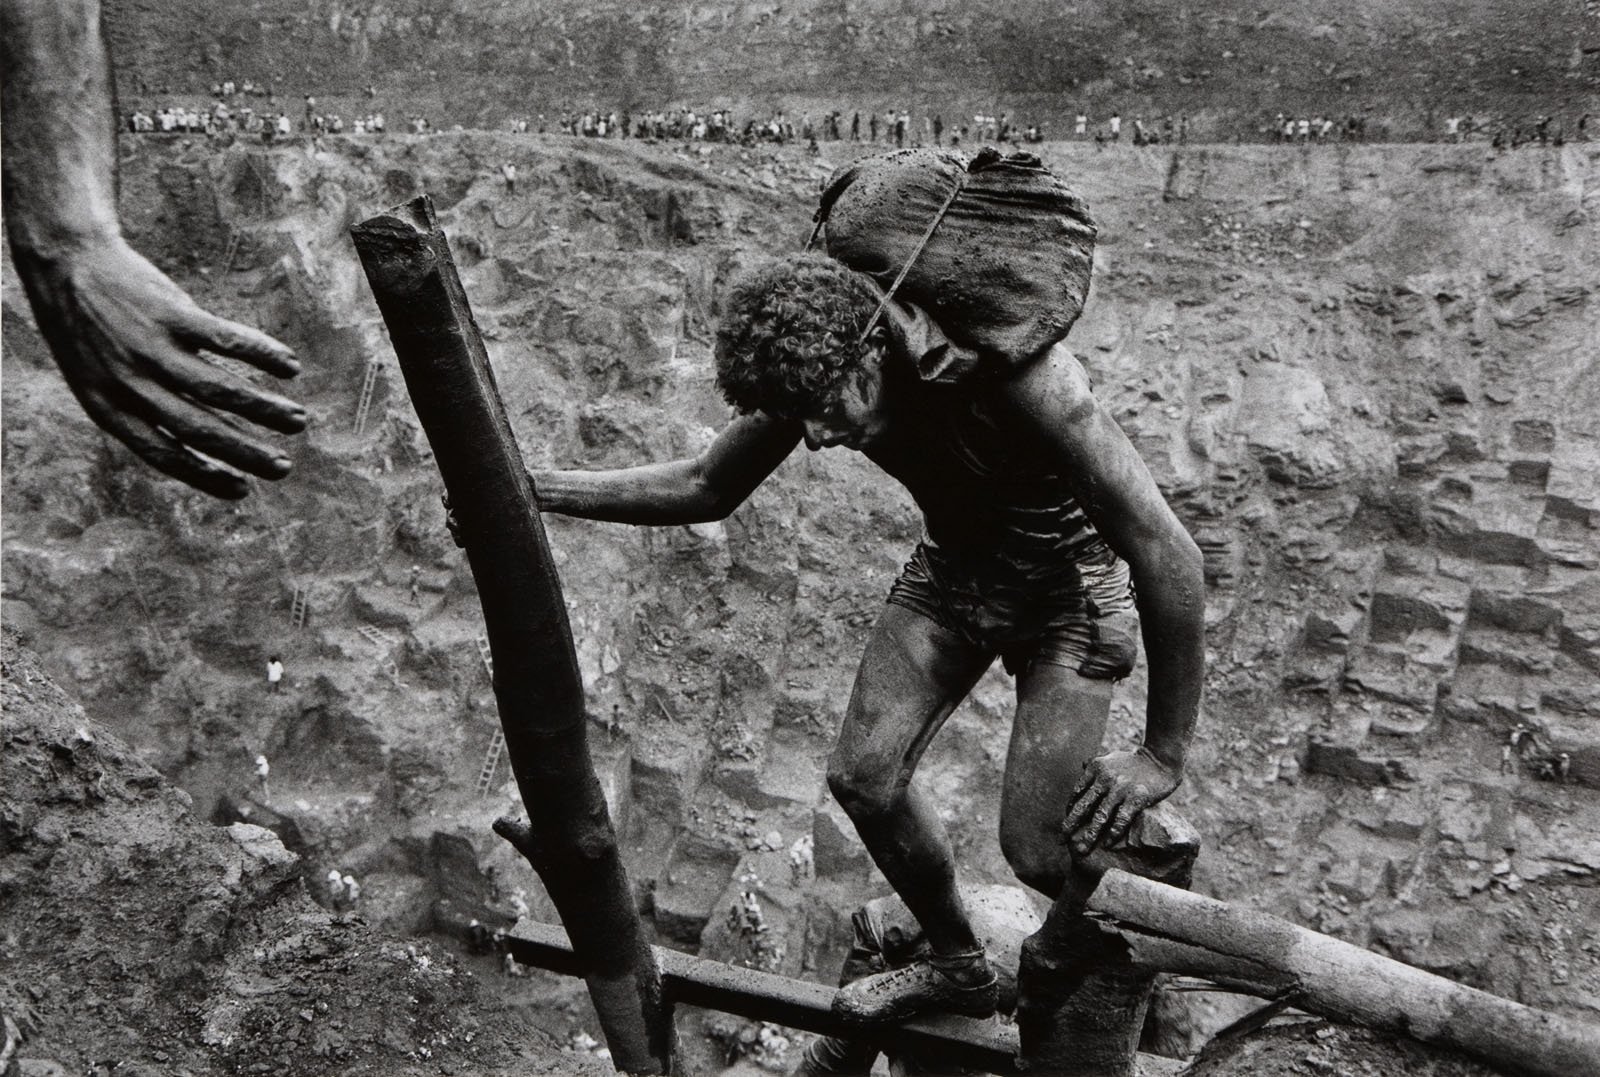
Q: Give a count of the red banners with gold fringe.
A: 0